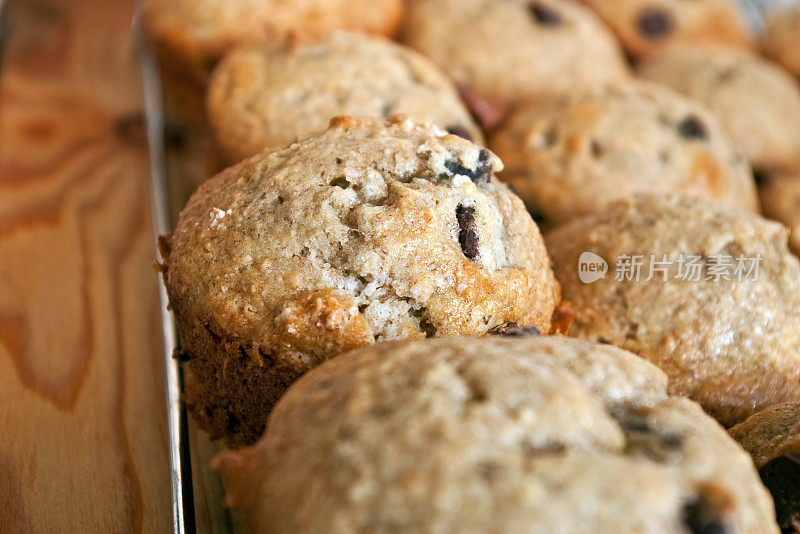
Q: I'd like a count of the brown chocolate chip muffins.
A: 12